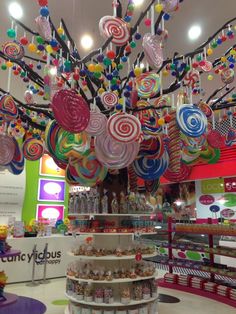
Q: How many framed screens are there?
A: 3